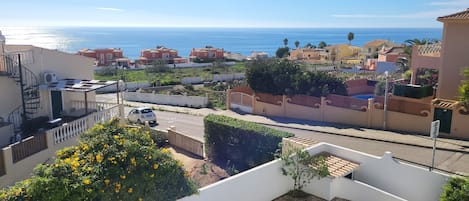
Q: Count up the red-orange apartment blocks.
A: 3